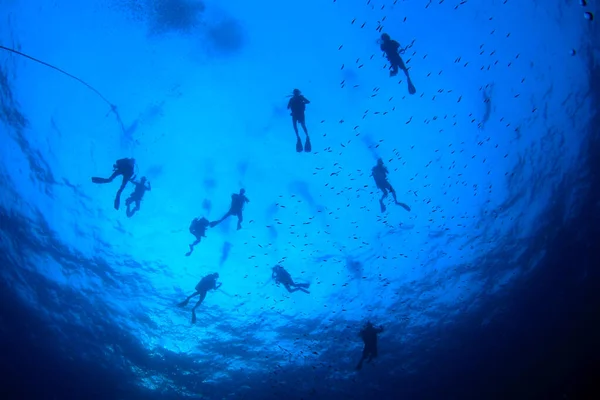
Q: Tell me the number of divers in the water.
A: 10